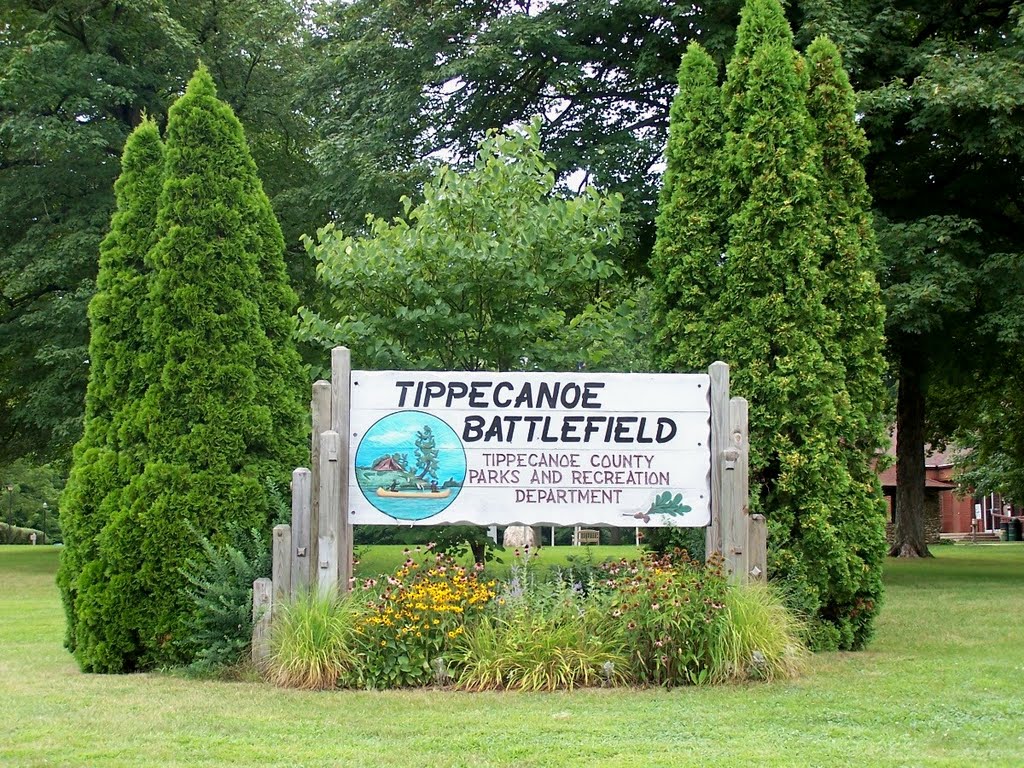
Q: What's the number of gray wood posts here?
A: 10